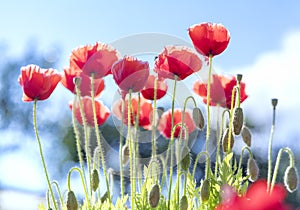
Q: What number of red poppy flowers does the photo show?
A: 12